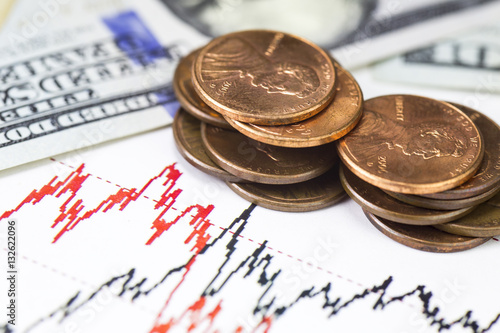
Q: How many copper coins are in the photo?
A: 12